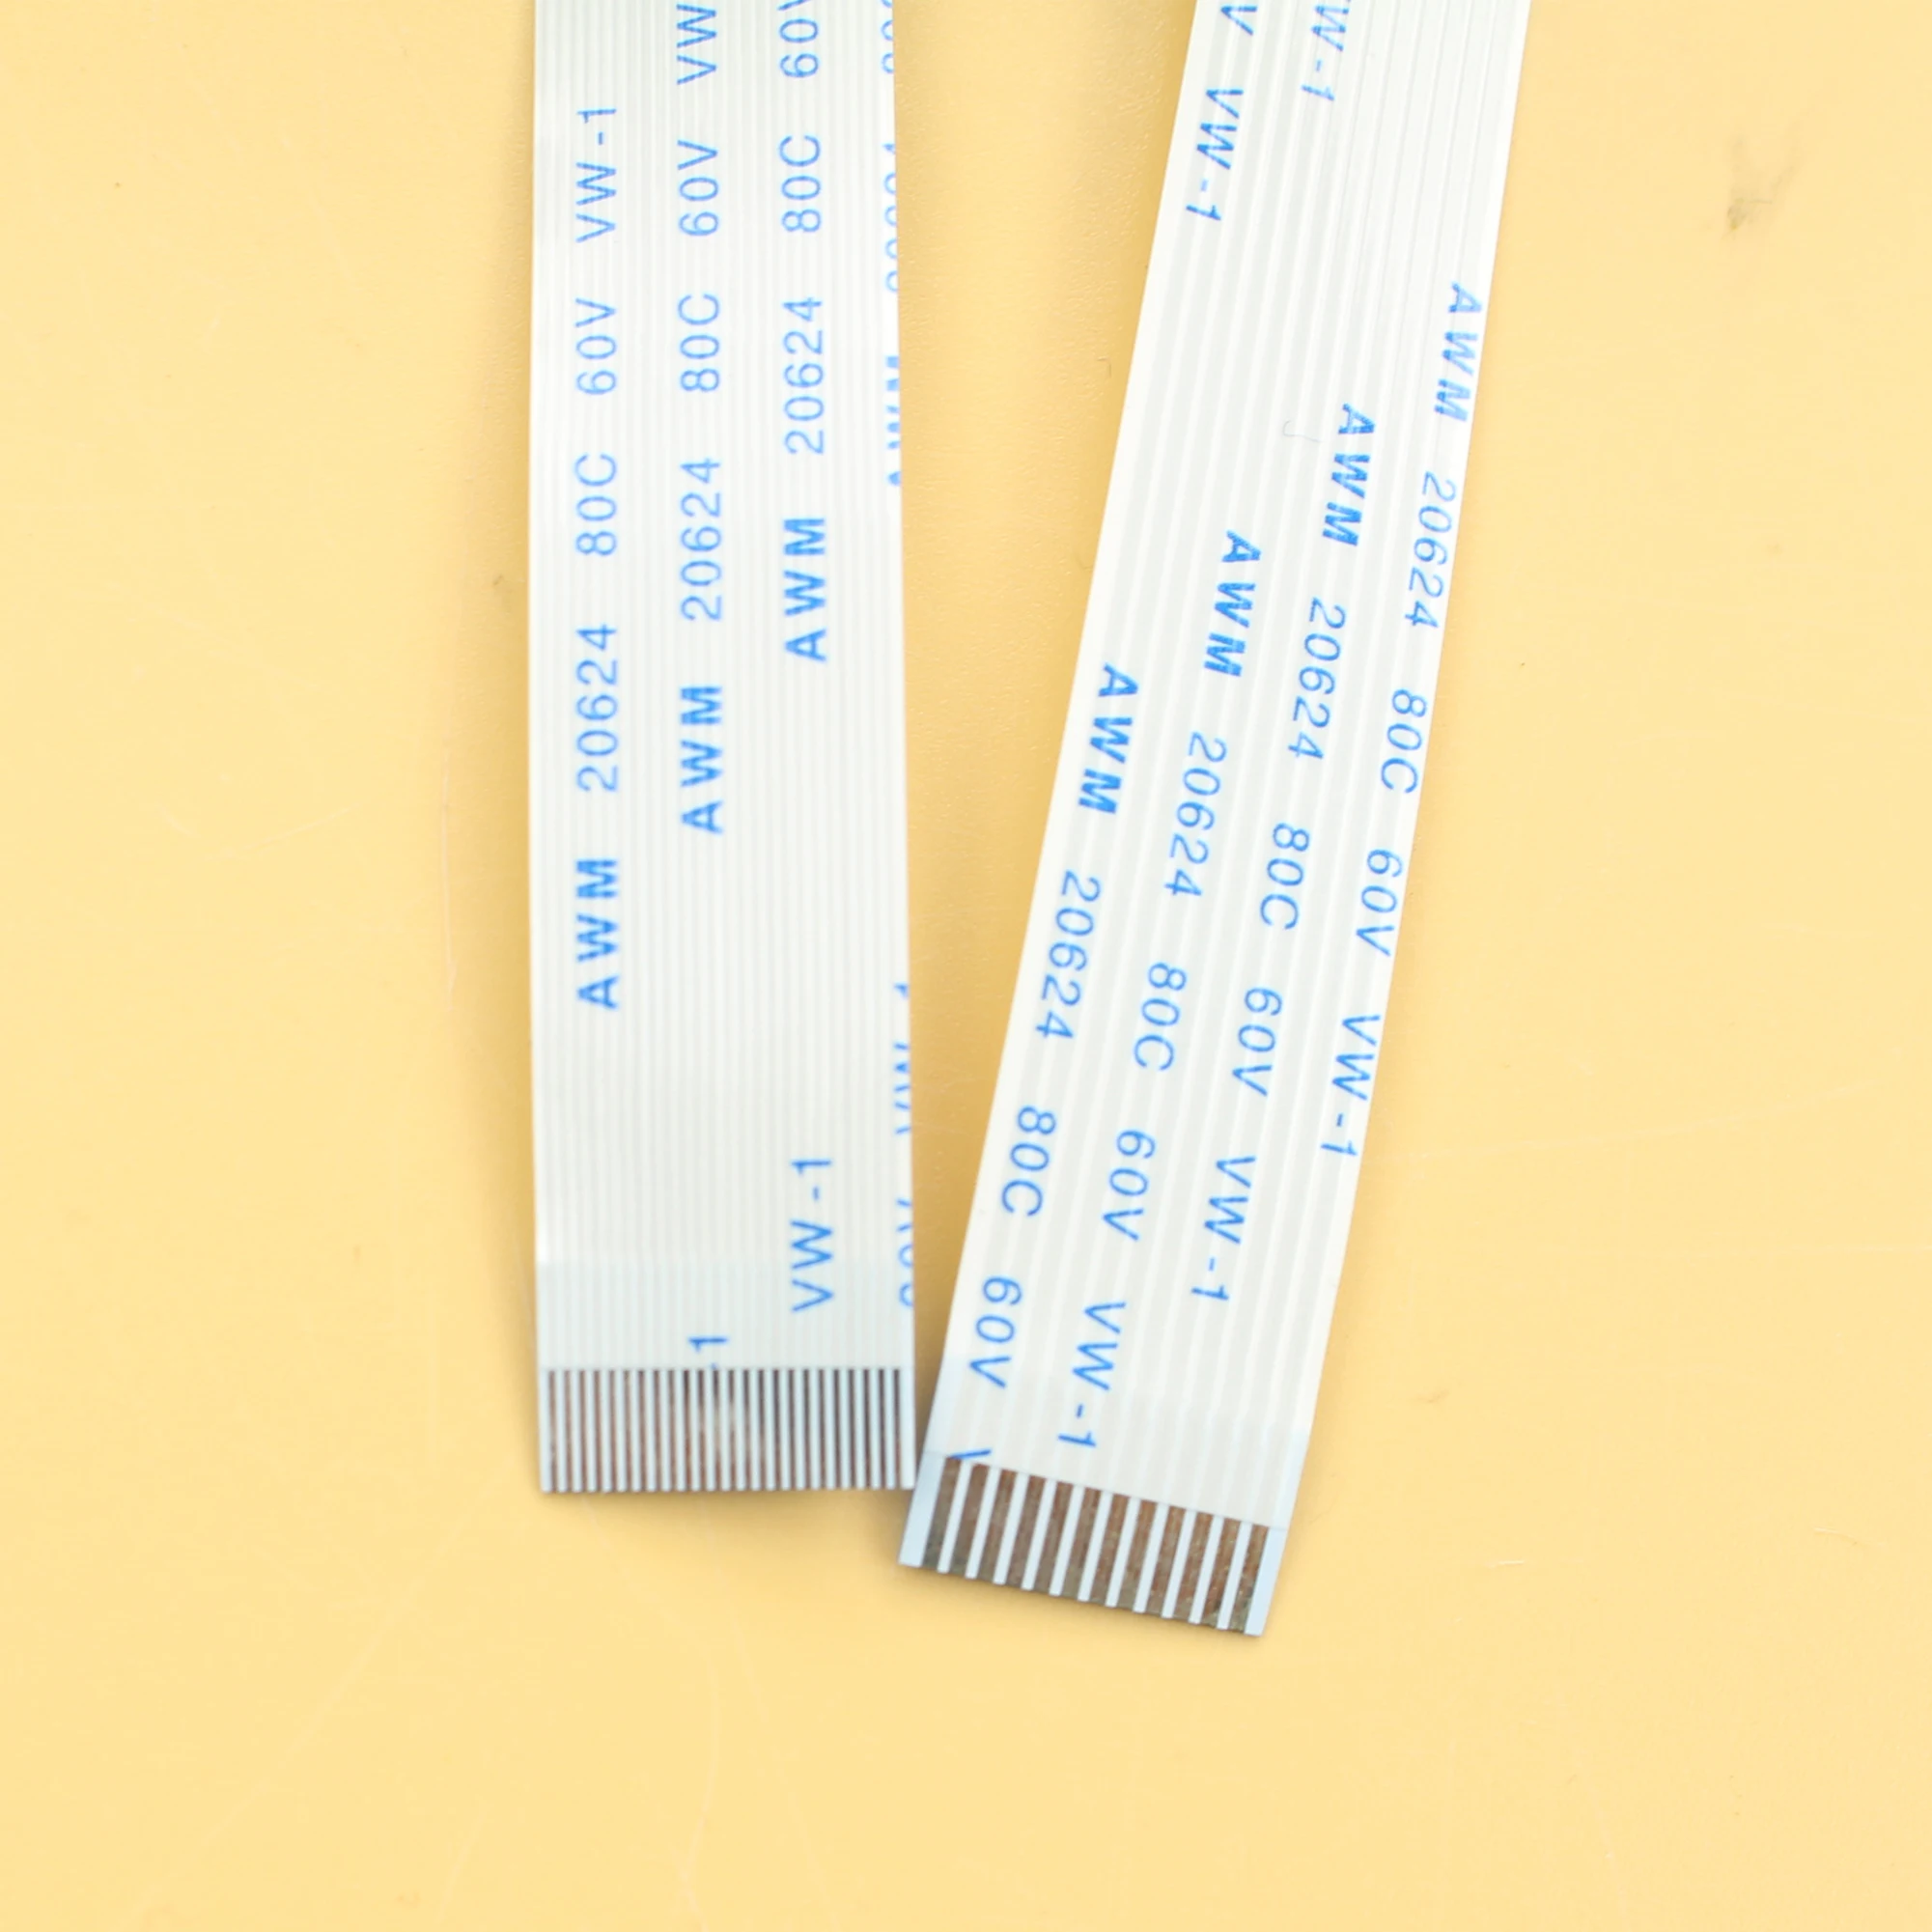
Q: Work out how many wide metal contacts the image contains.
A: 12